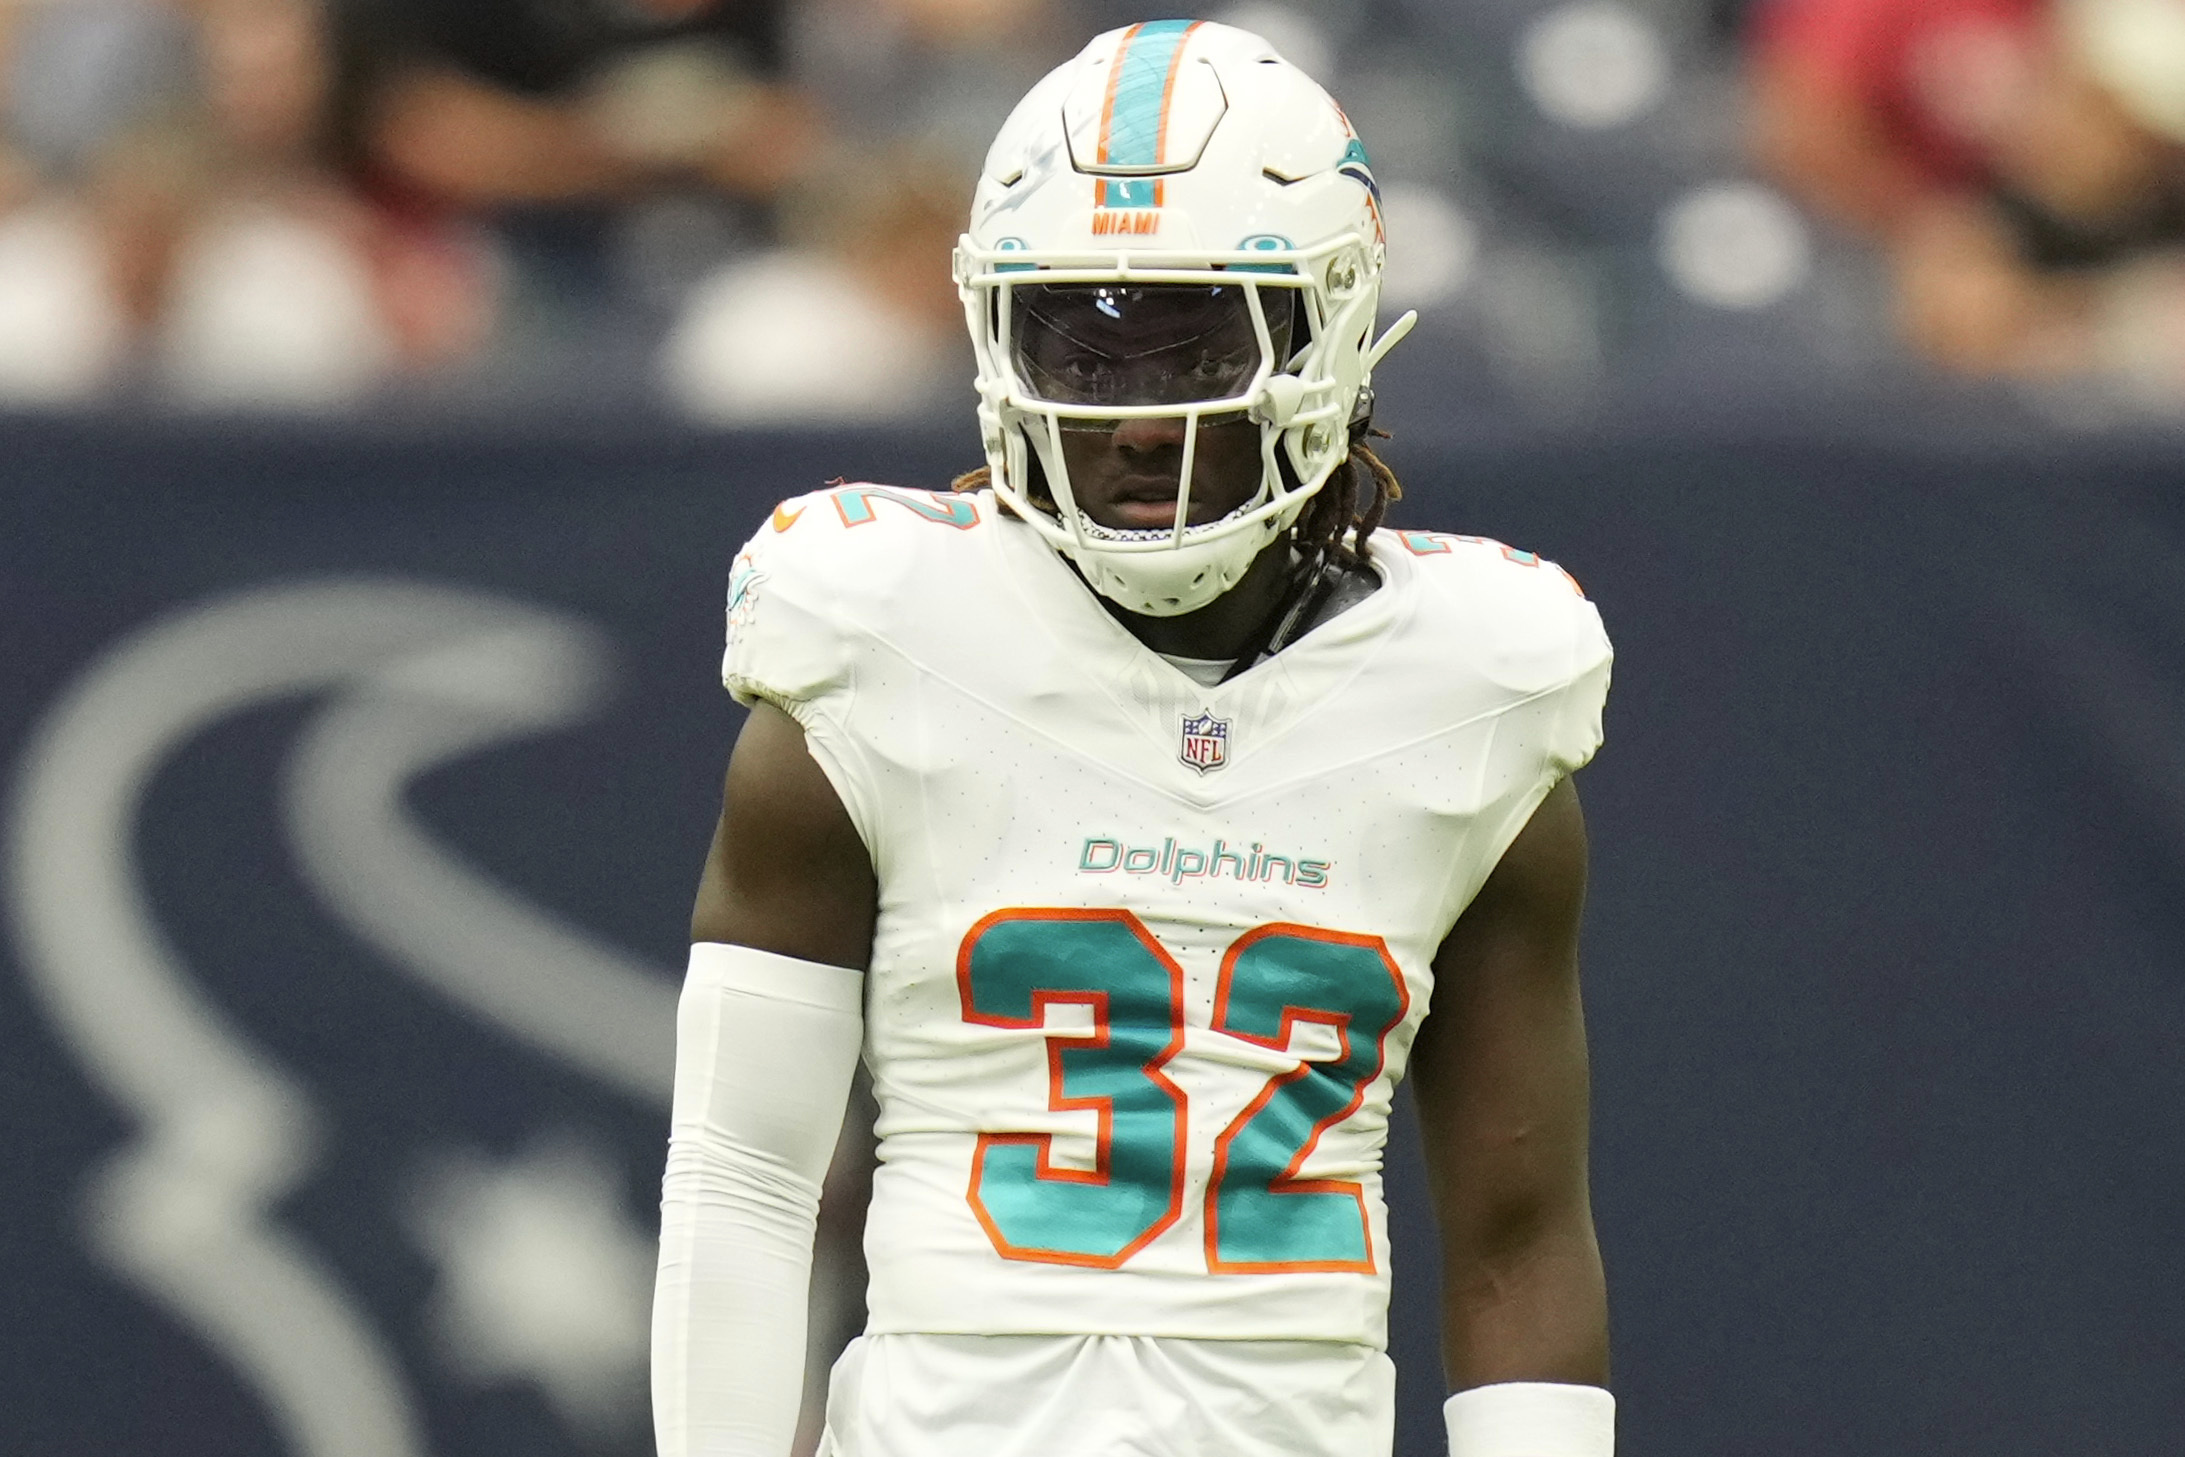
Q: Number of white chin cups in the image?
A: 1